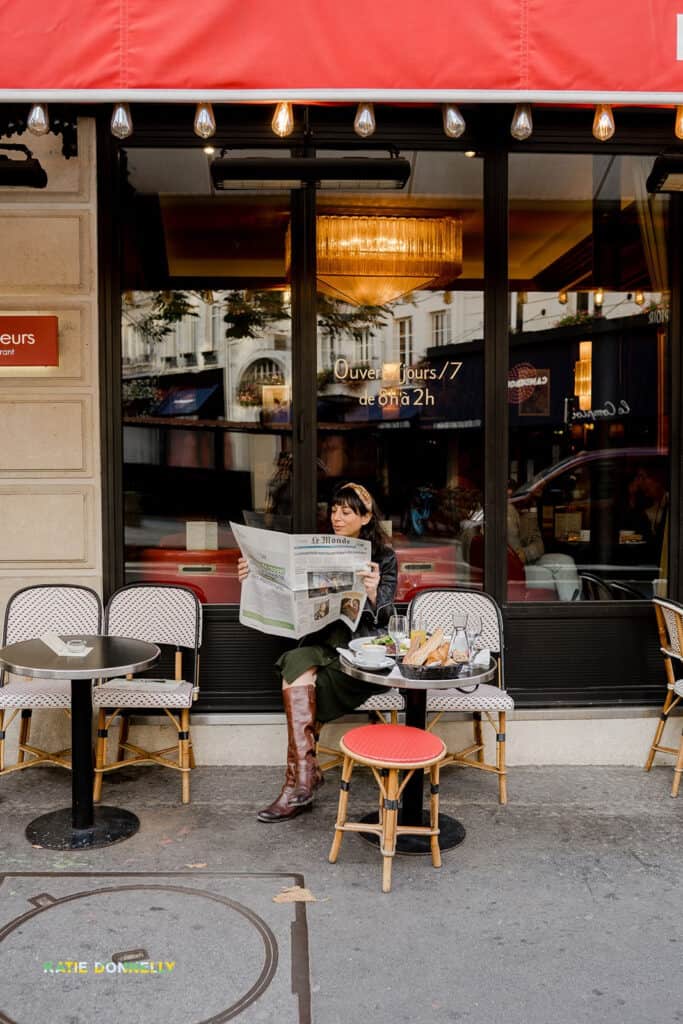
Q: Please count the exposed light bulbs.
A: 9